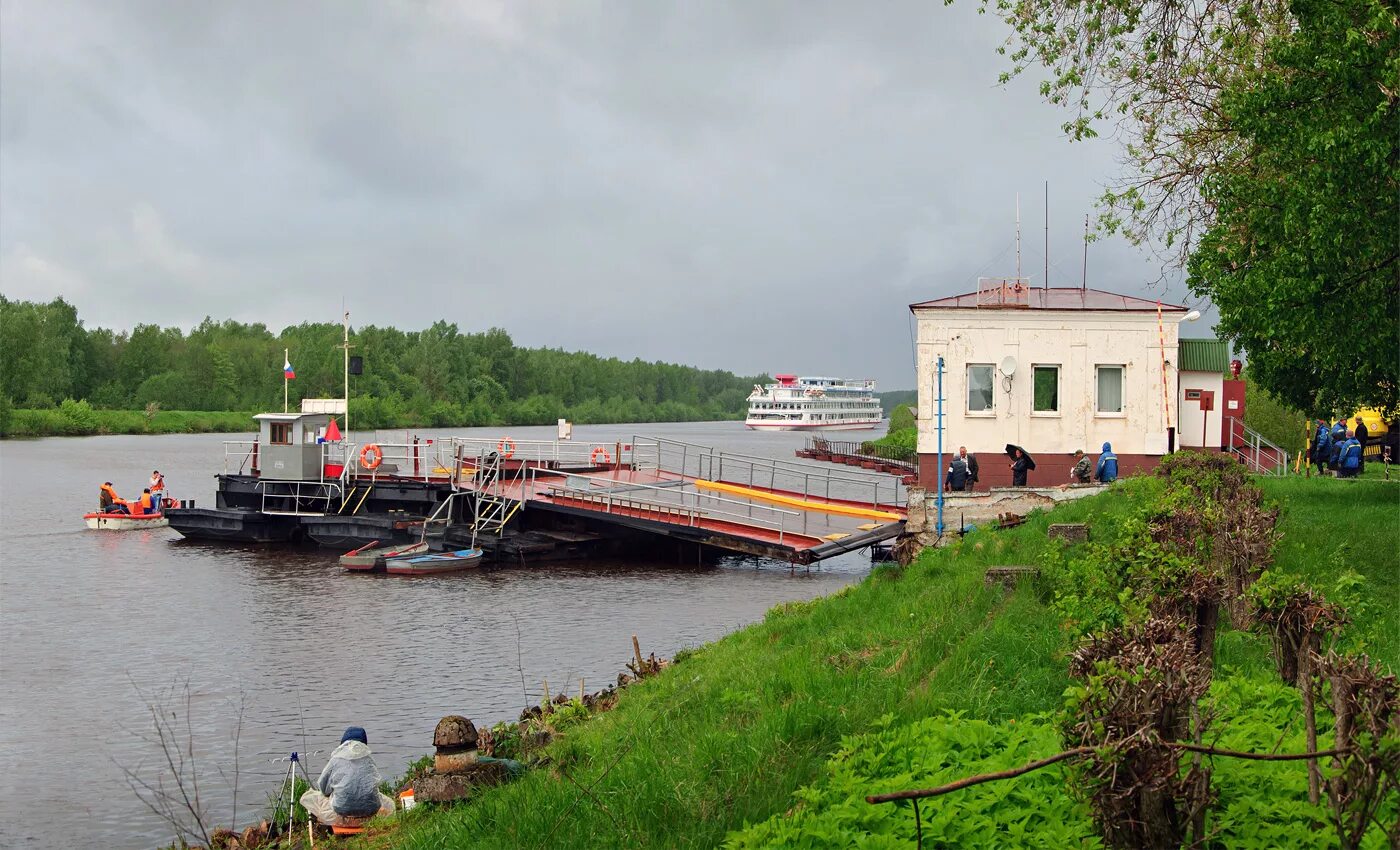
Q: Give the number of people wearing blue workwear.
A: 5